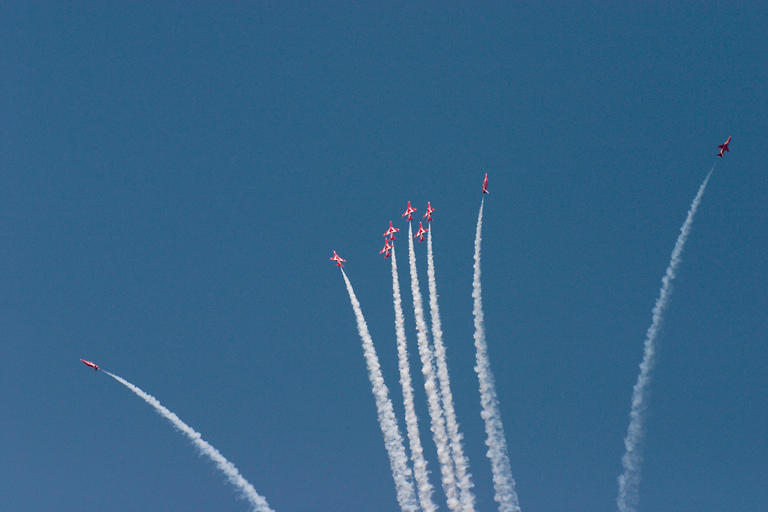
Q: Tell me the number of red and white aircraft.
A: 9